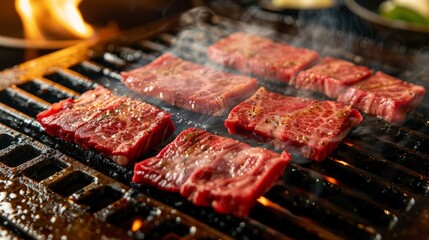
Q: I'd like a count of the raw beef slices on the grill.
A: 7